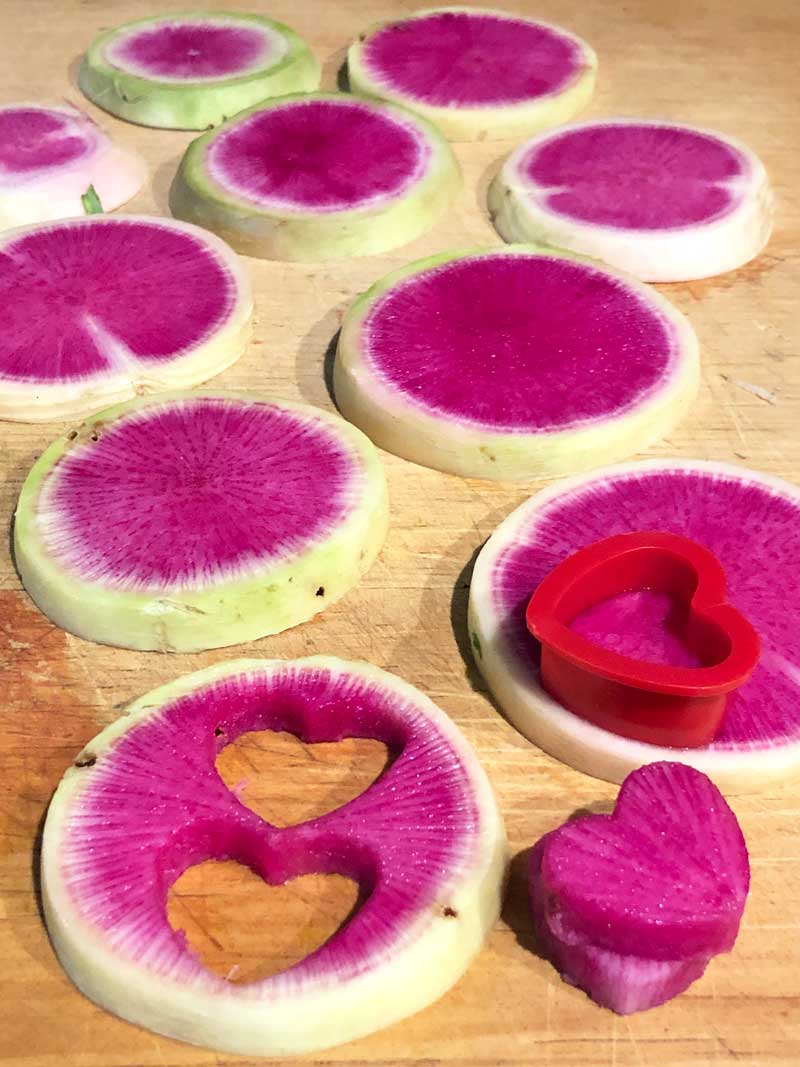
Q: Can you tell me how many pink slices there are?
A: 10